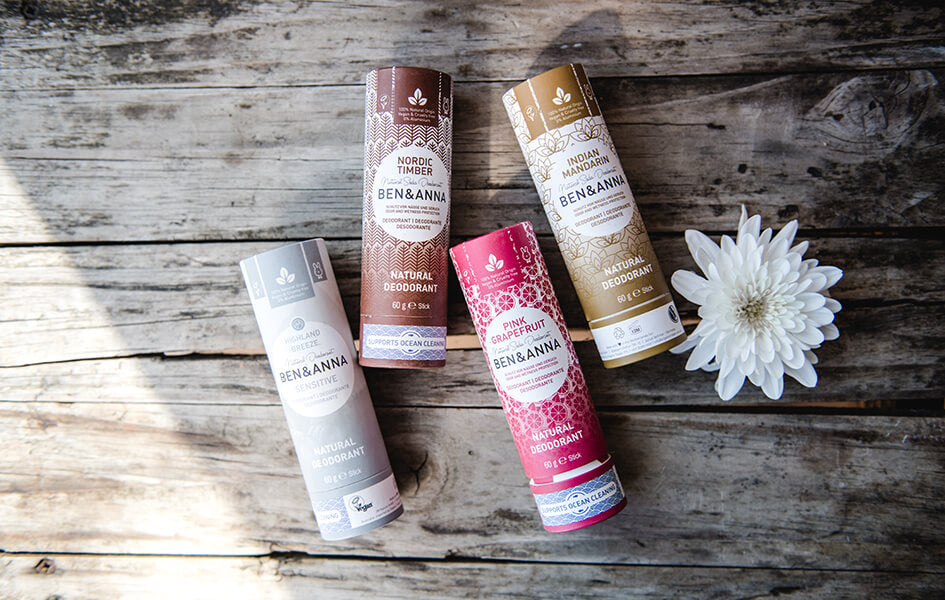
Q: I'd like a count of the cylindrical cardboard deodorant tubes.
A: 4